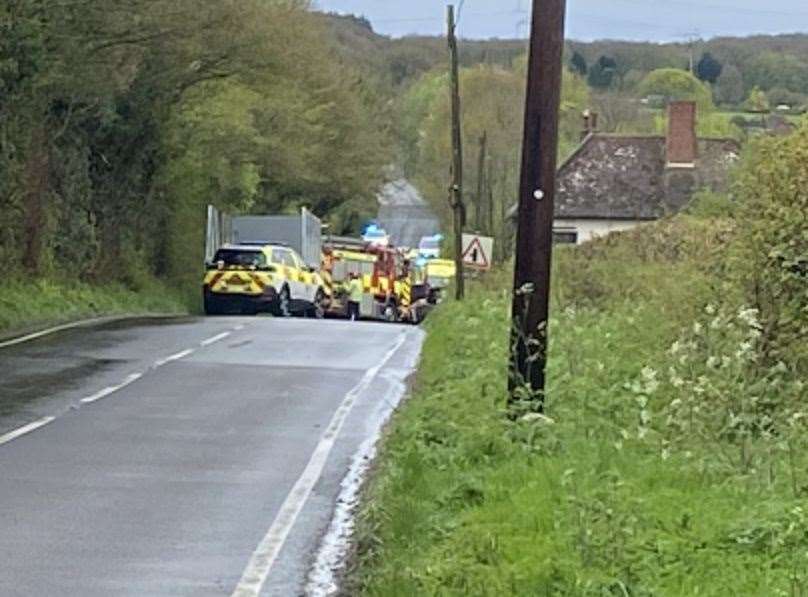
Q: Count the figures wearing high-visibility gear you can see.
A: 1